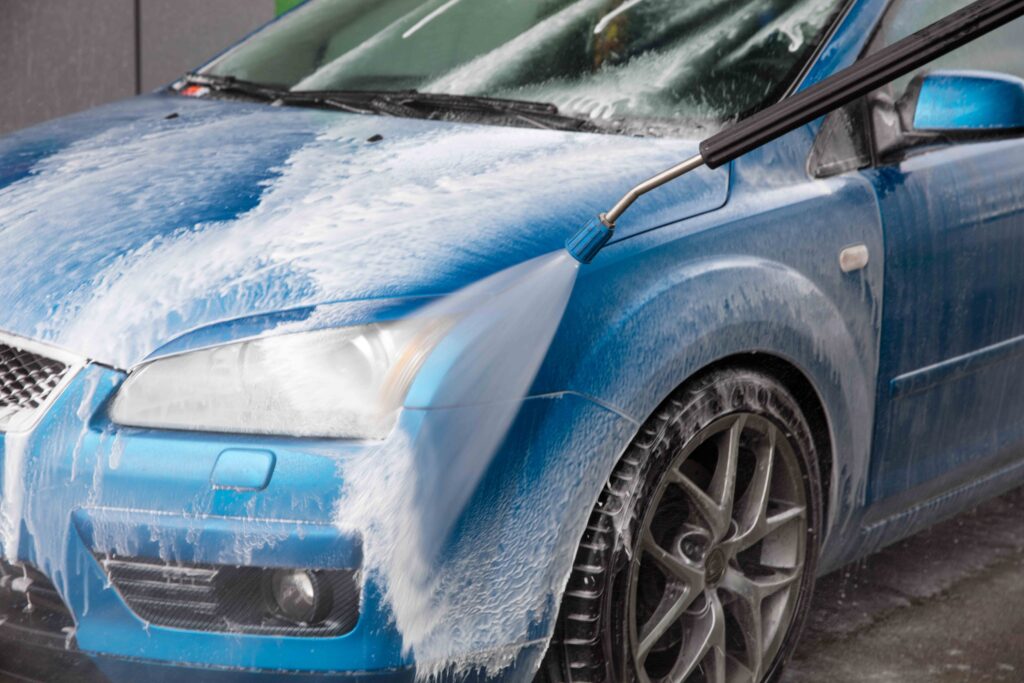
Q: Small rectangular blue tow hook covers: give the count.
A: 1